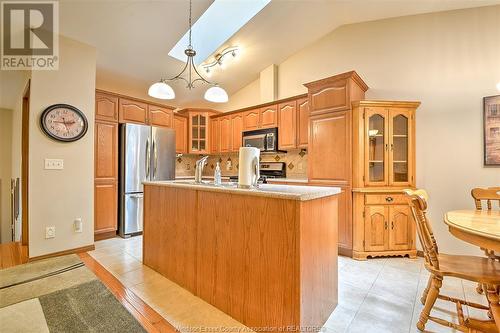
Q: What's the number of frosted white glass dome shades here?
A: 2